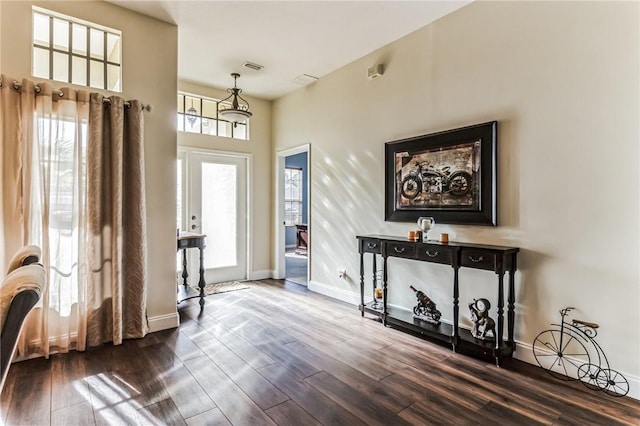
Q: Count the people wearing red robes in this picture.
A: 0